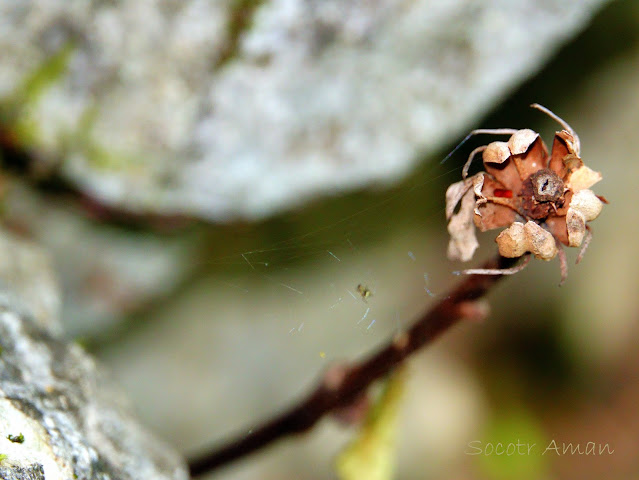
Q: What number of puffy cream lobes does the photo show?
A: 6